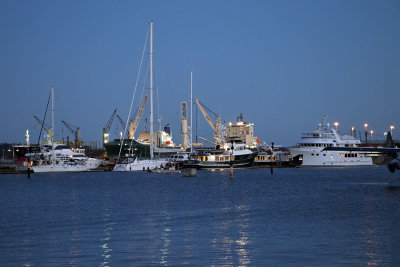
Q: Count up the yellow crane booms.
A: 2